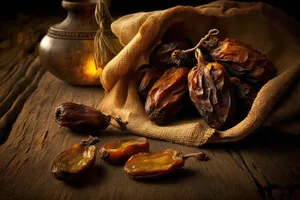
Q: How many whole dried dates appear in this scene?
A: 7